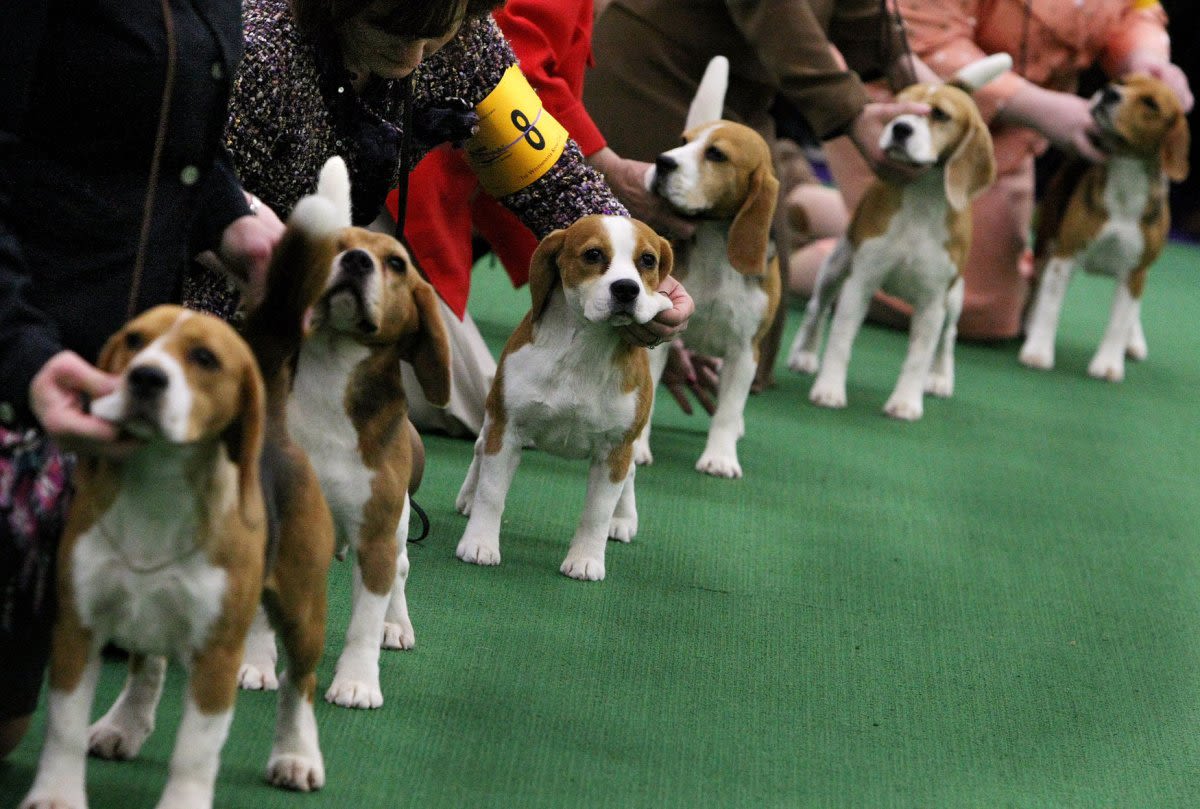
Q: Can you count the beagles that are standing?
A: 6